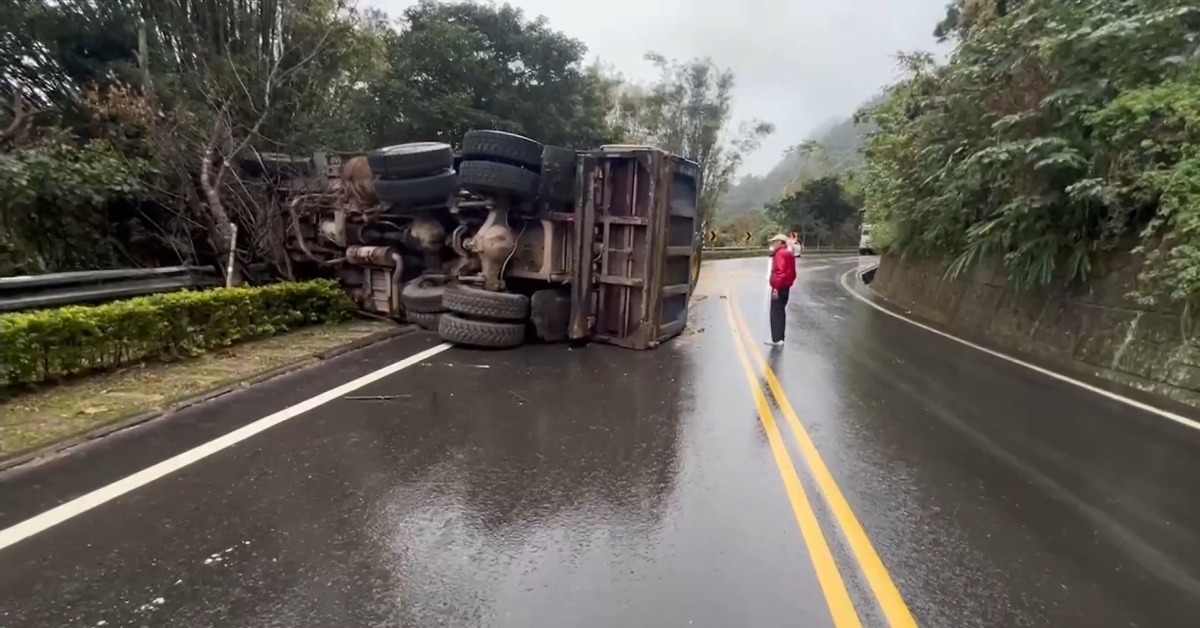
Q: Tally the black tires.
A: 8